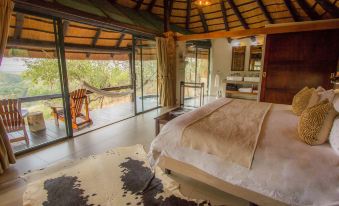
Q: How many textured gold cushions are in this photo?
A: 2